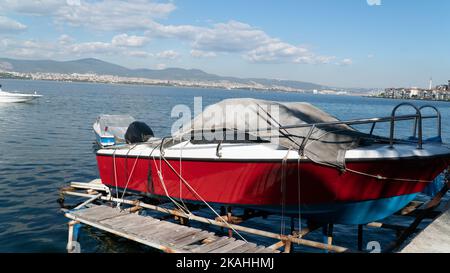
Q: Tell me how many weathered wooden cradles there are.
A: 1